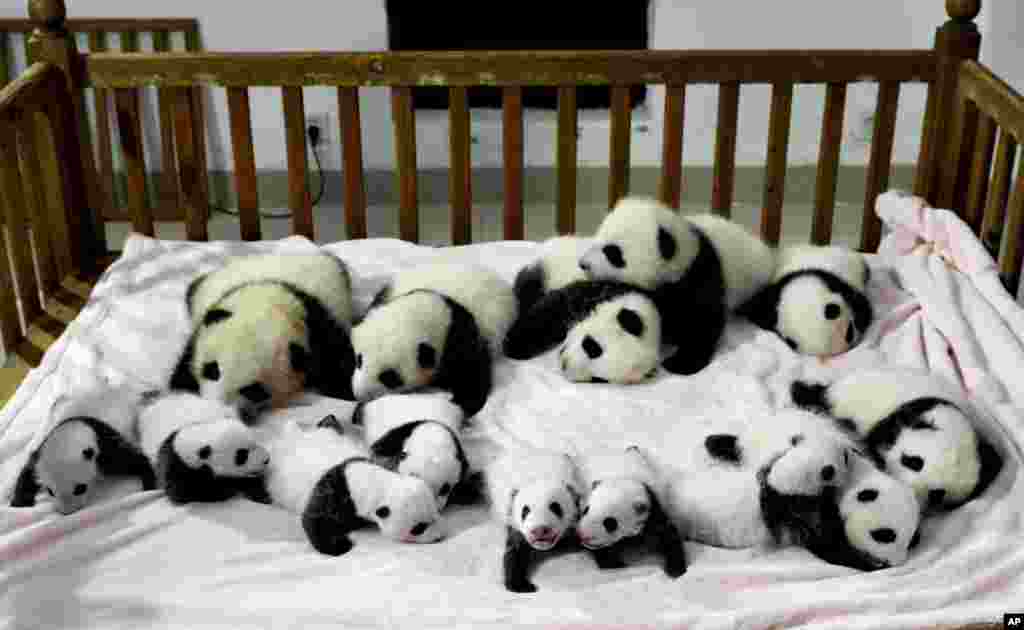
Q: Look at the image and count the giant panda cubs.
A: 14